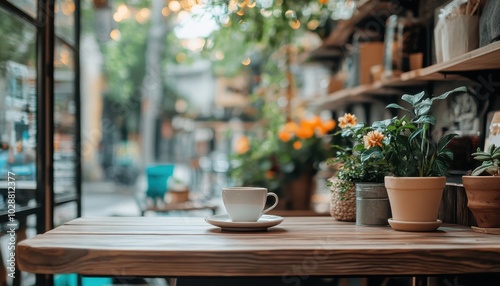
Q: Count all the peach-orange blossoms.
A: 2